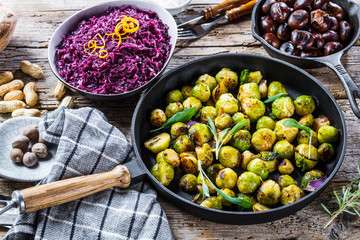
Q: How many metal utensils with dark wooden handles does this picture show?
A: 2